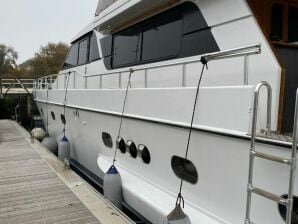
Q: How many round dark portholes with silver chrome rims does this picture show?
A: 3